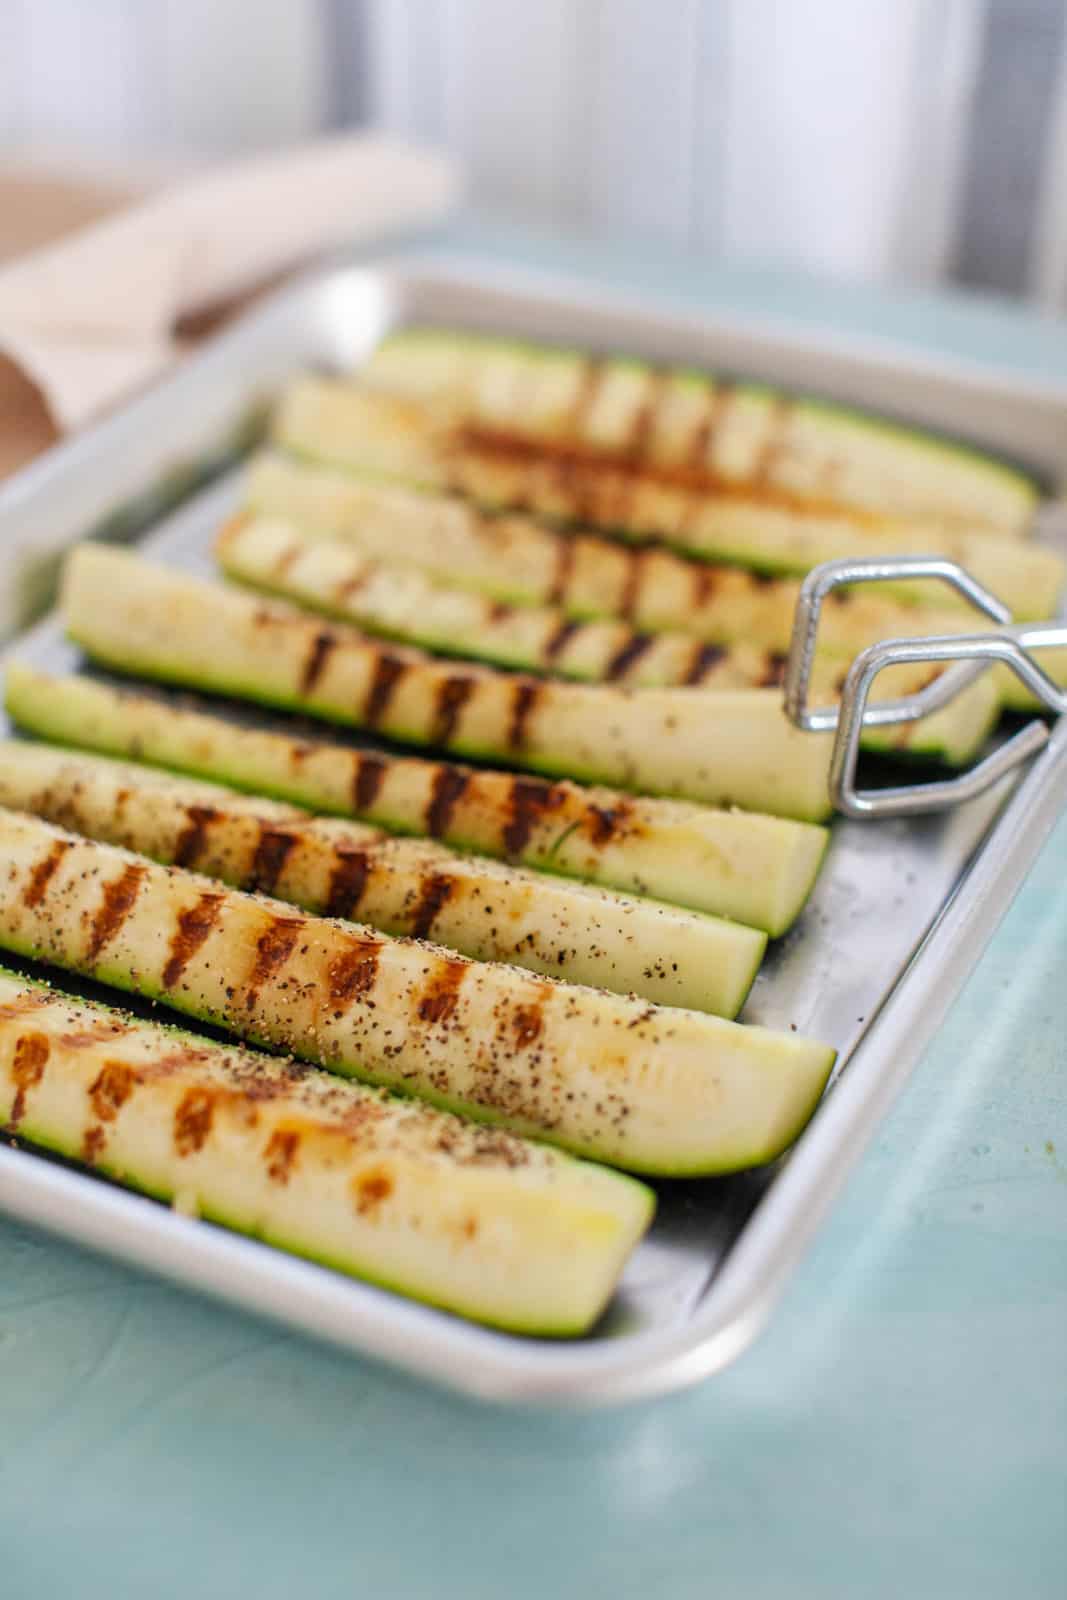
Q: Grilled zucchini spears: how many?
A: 9